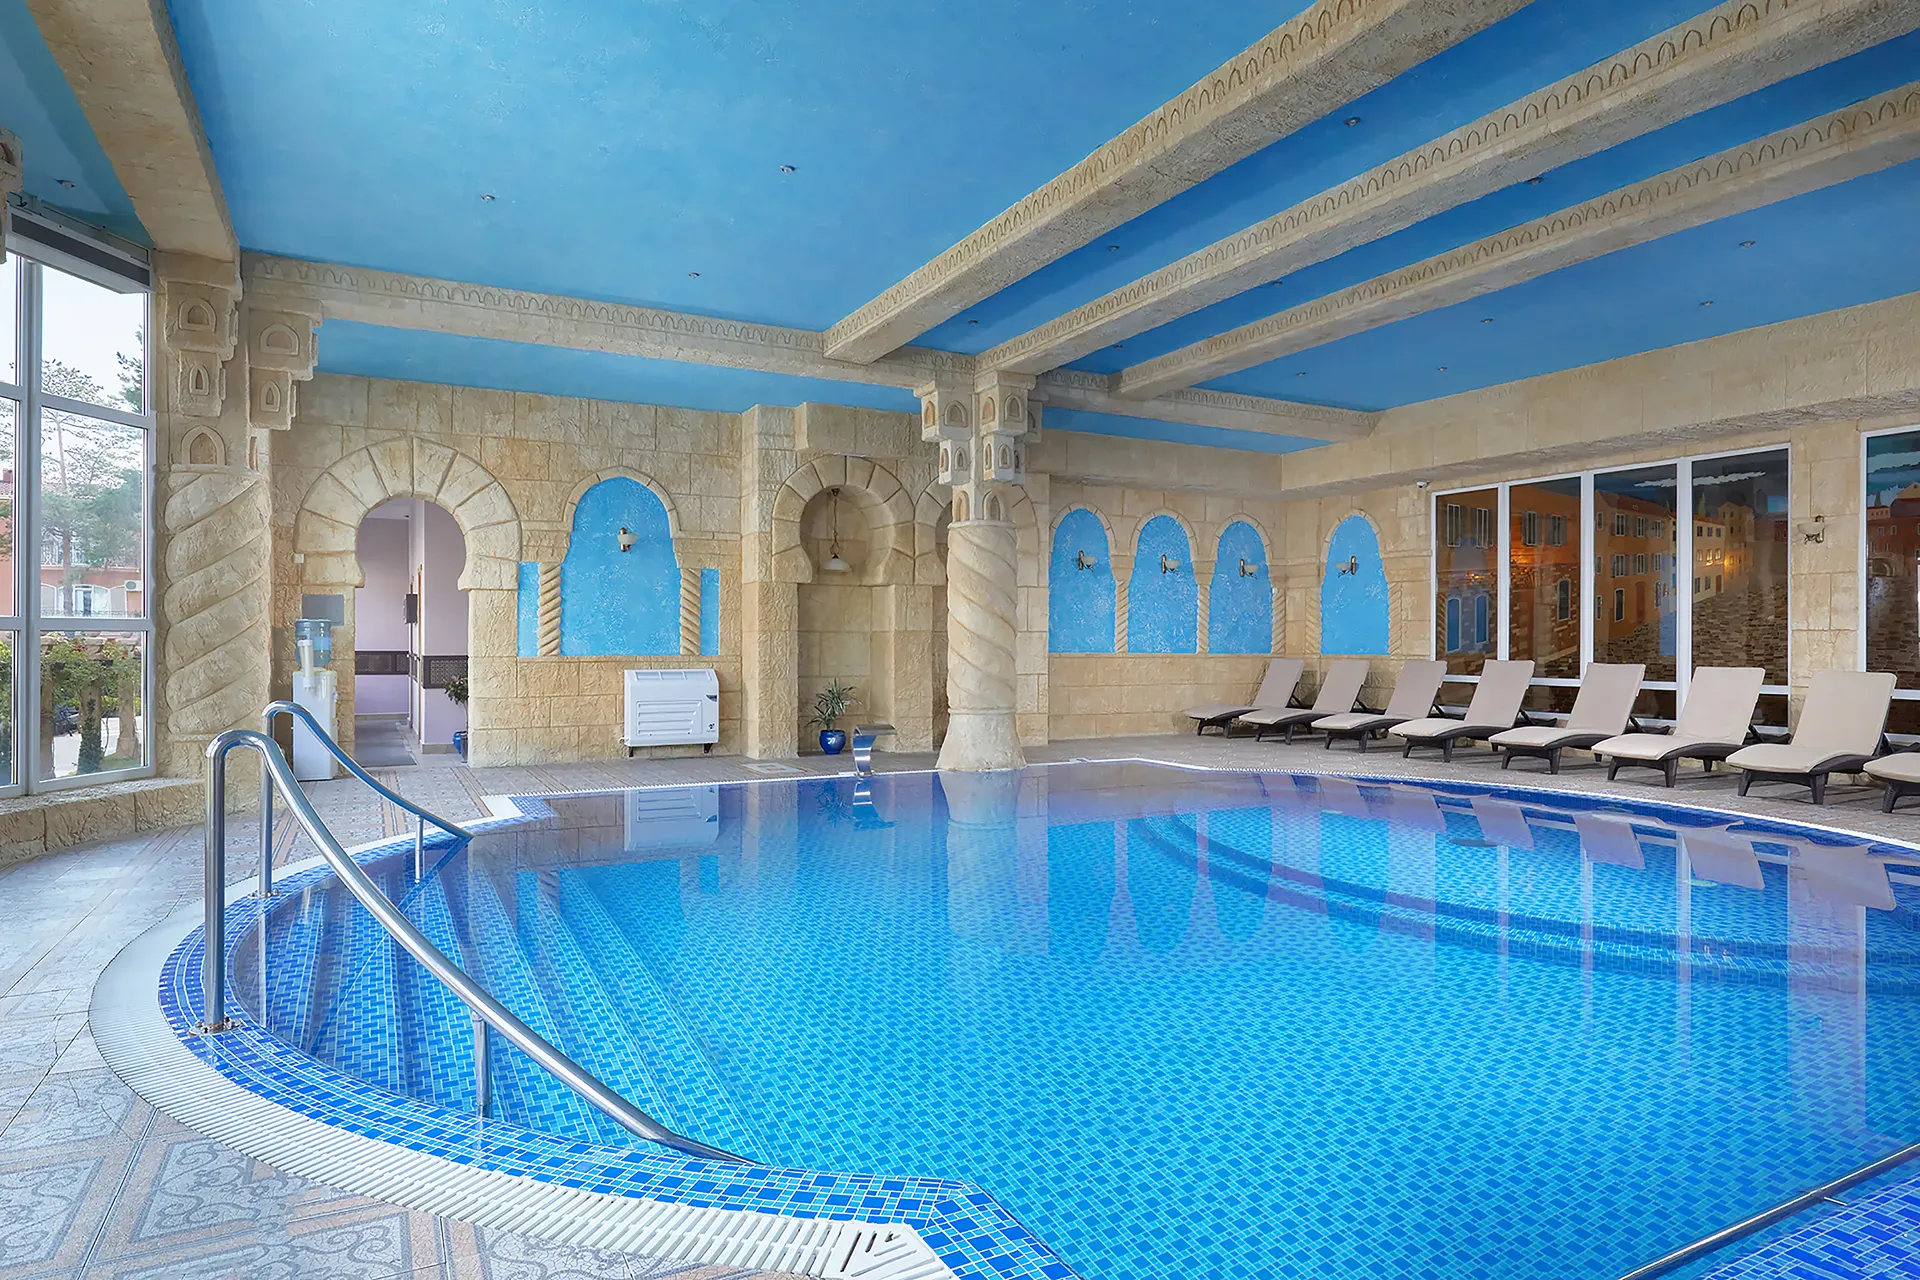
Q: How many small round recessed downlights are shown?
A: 15